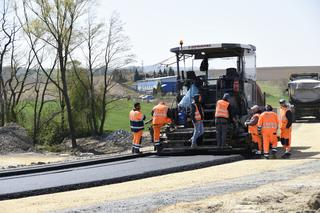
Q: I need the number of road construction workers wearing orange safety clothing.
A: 7